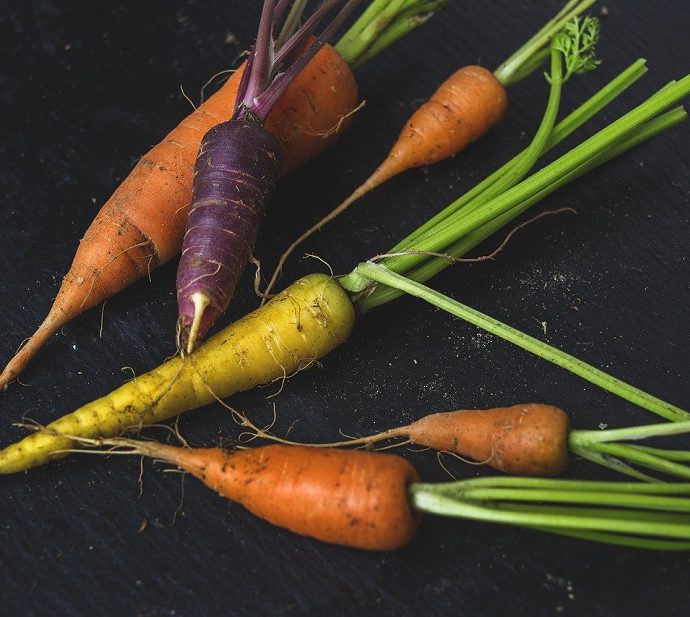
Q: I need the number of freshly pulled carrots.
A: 6